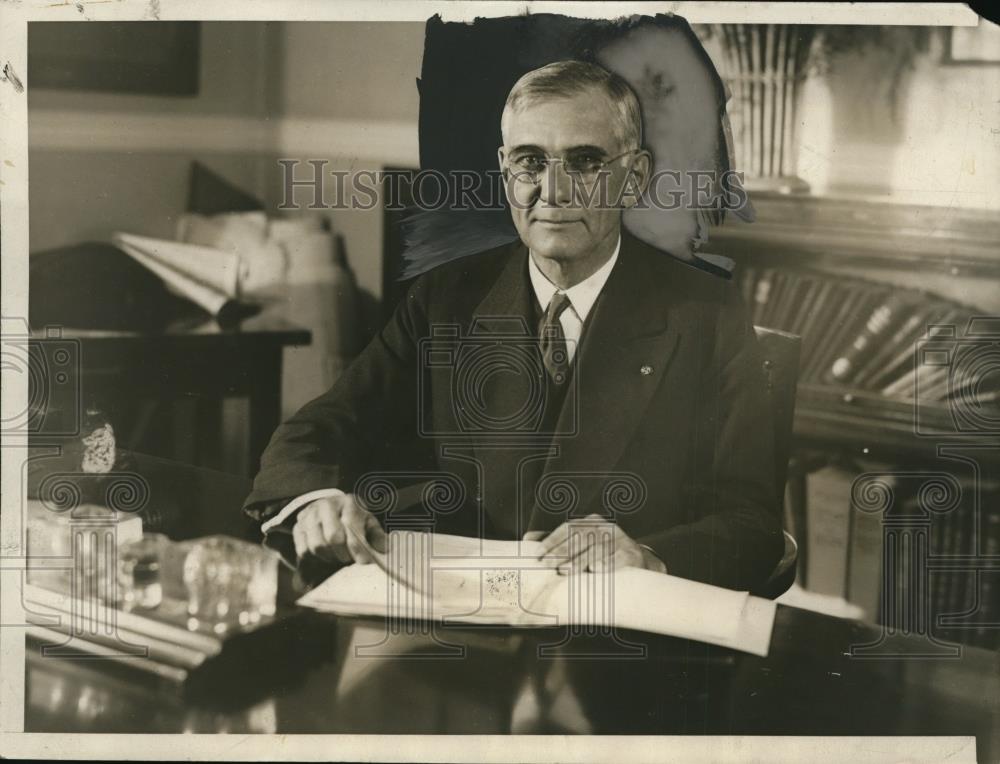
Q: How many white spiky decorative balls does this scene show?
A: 0